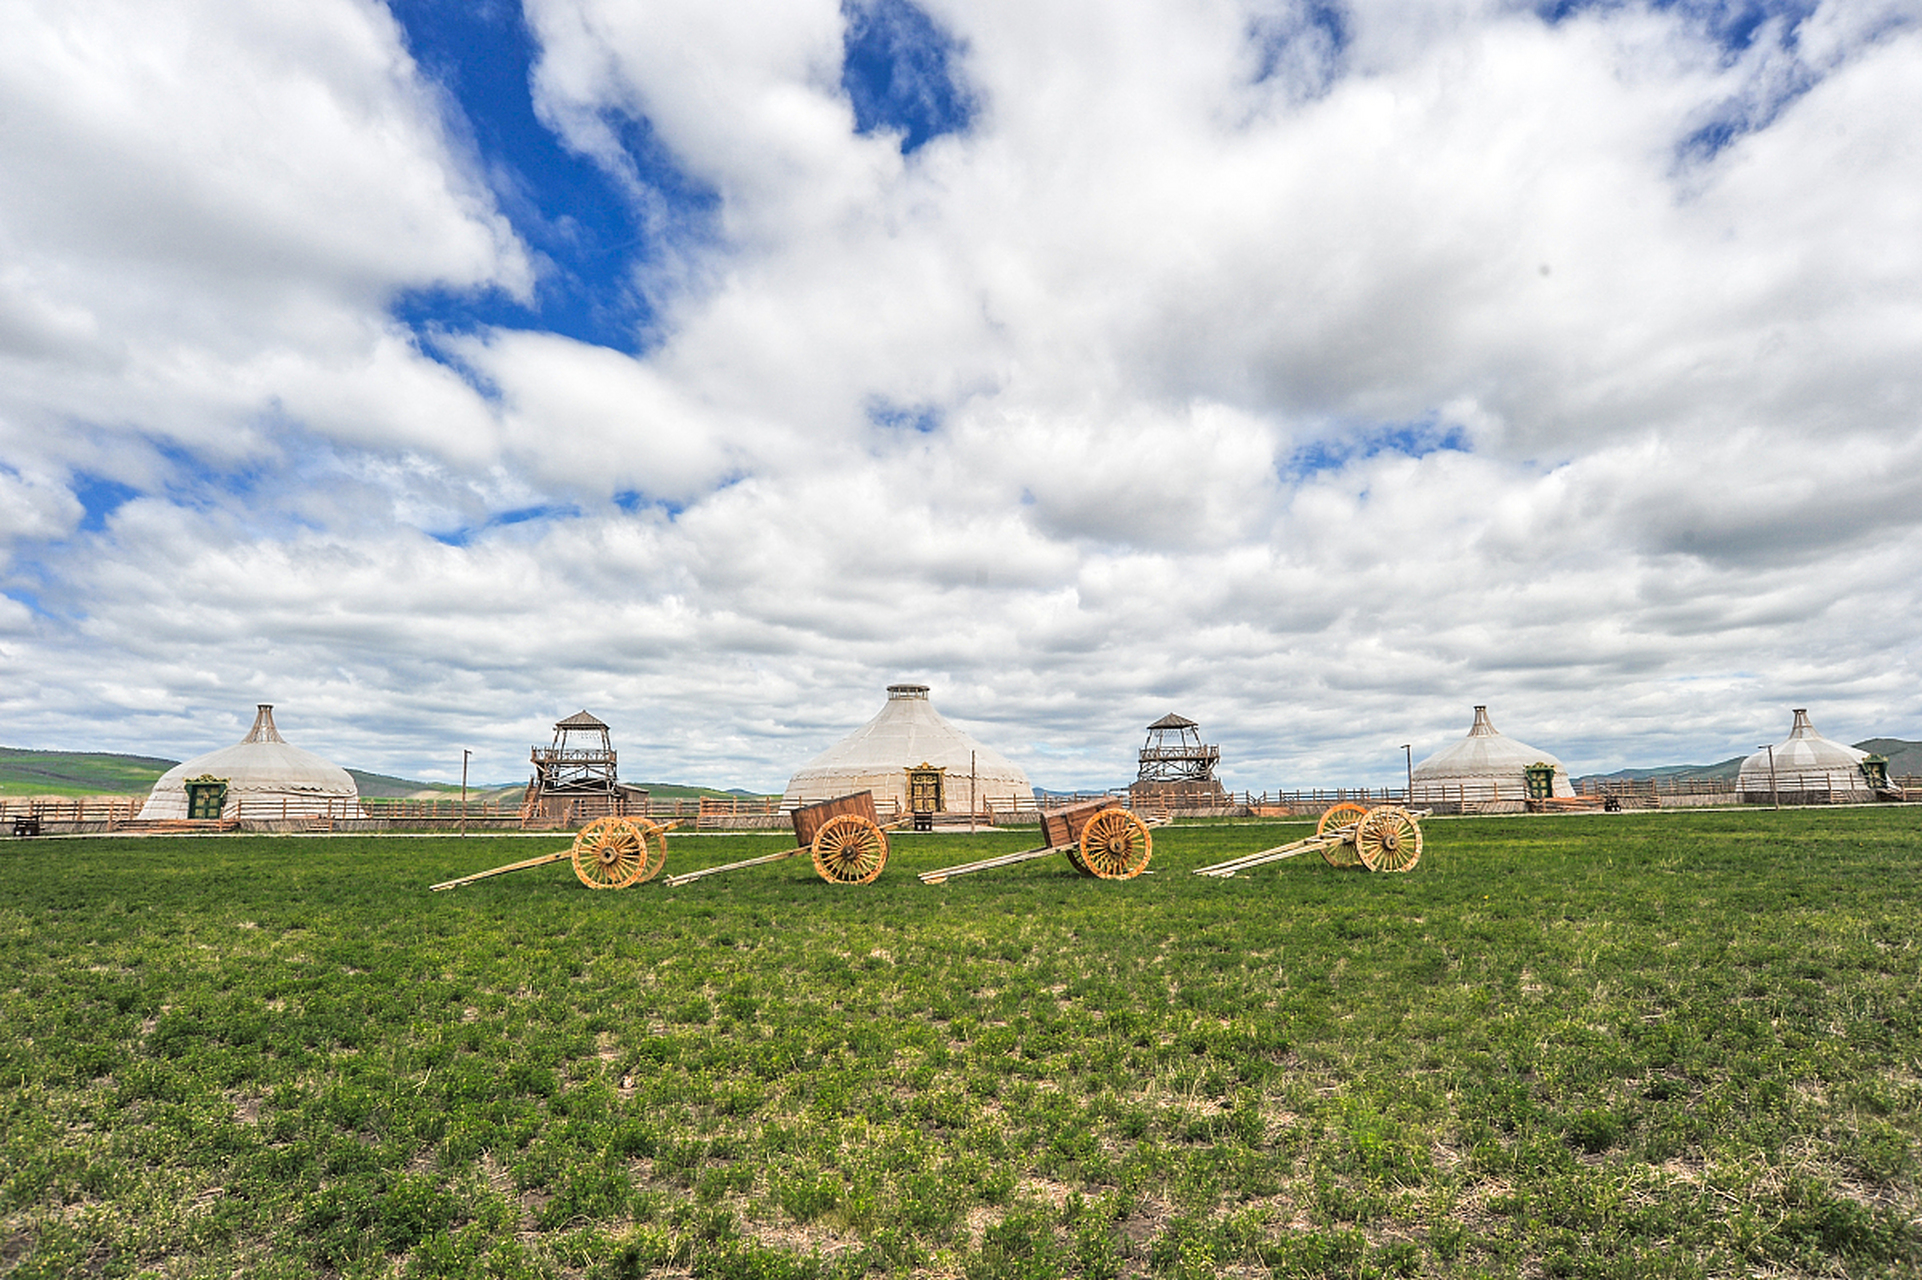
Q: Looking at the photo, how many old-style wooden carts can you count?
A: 4